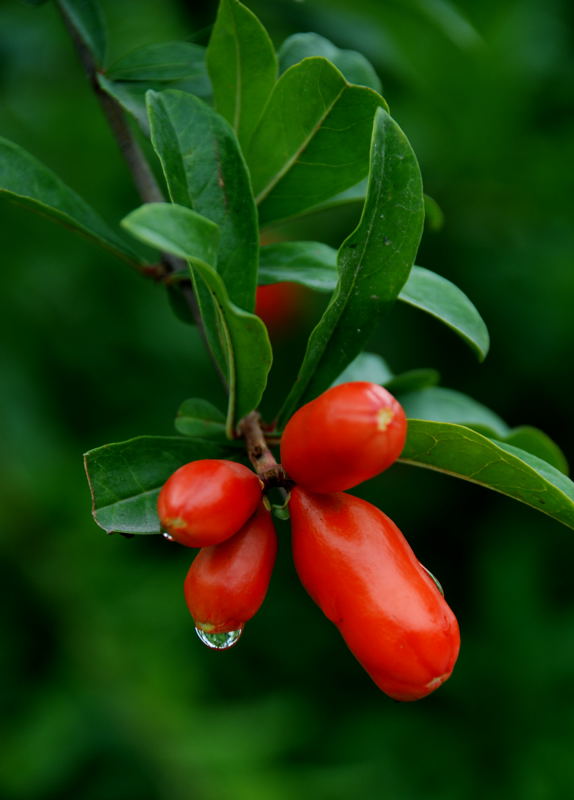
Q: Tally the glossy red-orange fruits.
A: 4